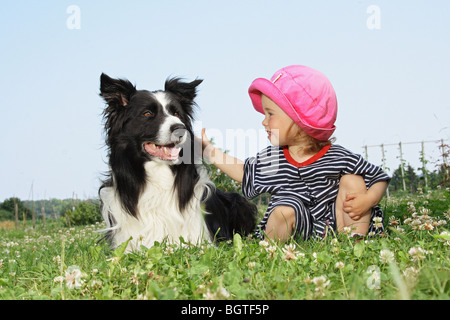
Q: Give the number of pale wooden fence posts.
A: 5